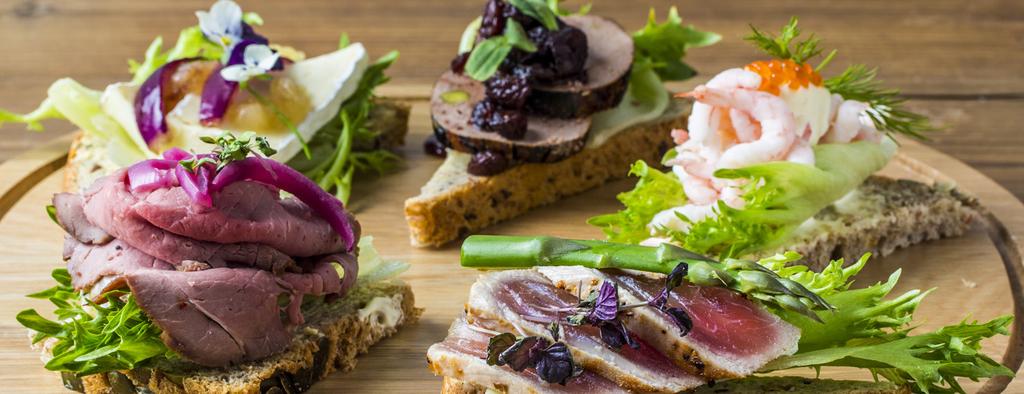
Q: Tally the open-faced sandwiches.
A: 5